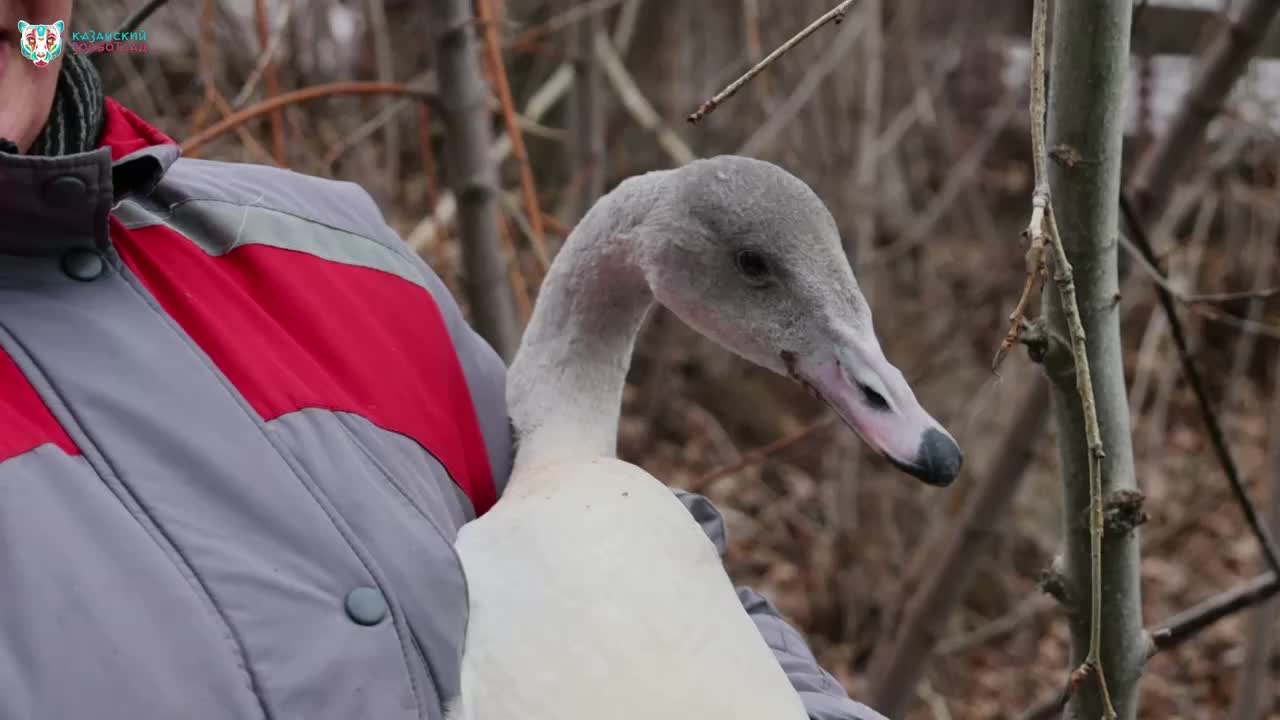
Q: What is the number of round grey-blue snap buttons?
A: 3